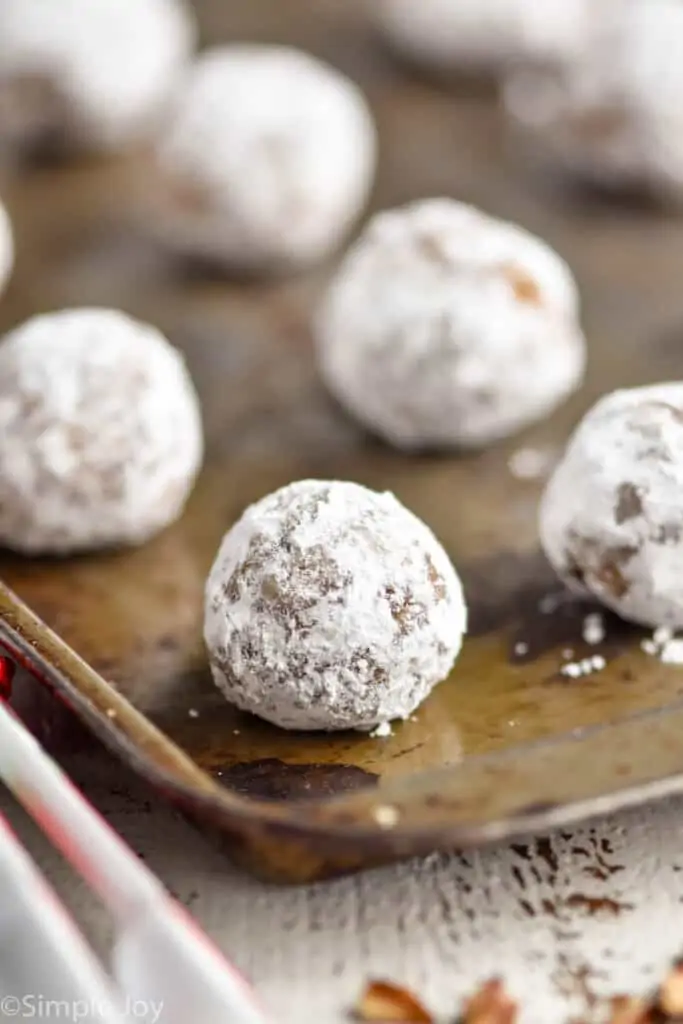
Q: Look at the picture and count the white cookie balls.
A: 9